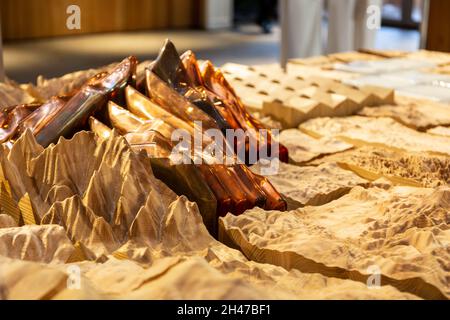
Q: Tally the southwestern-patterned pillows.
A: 0